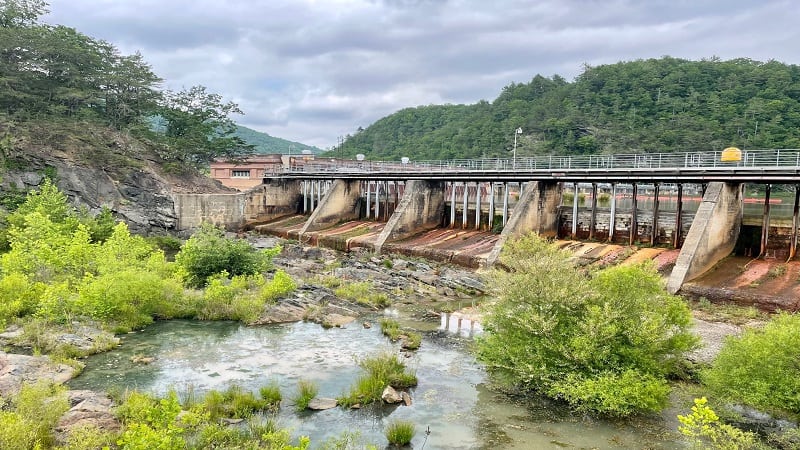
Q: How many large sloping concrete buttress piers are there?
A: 4